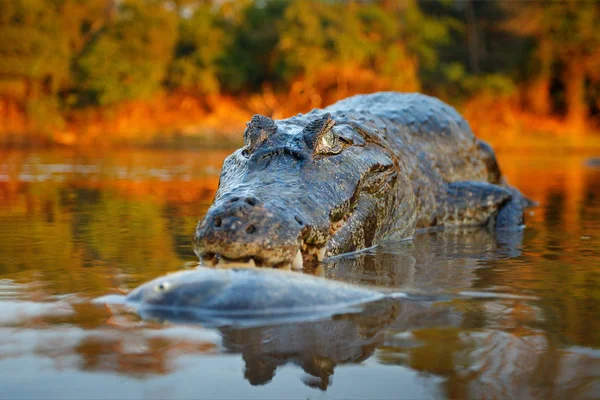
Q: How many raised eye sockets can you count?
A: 2